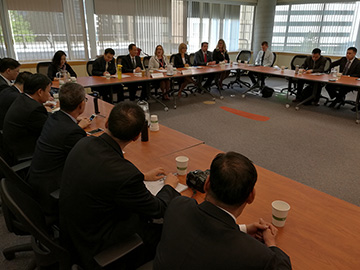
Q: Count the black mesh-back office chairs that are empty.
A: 2